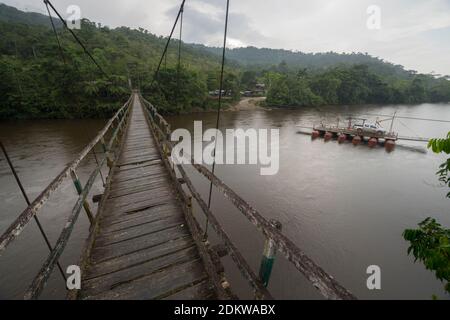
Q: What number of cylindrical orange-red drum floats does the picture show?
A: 6